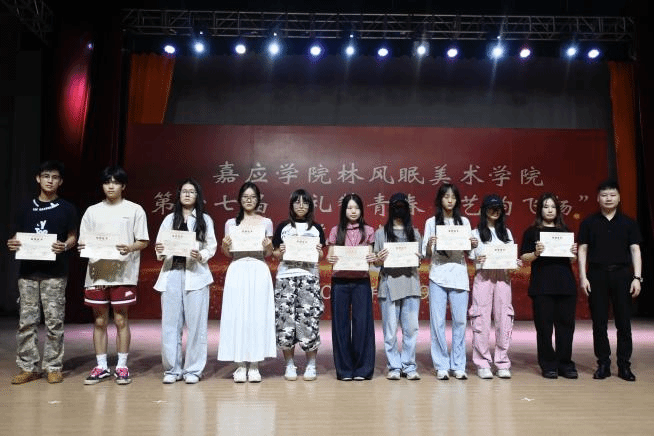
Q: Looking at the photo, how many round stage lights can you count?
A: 13